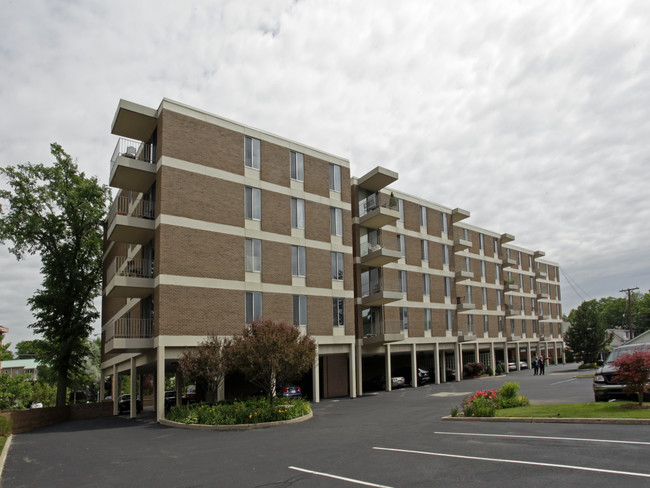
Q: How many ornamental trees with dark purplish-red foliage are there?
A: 3